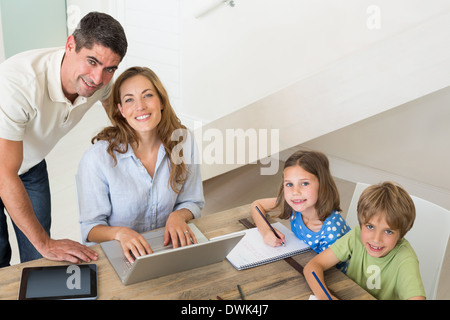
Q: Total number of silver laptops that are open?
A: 1